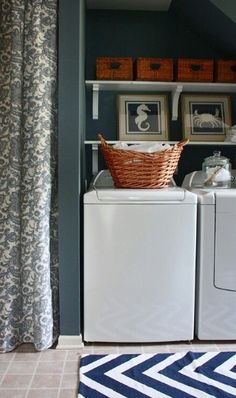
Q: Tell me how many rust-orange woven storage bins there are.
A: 4